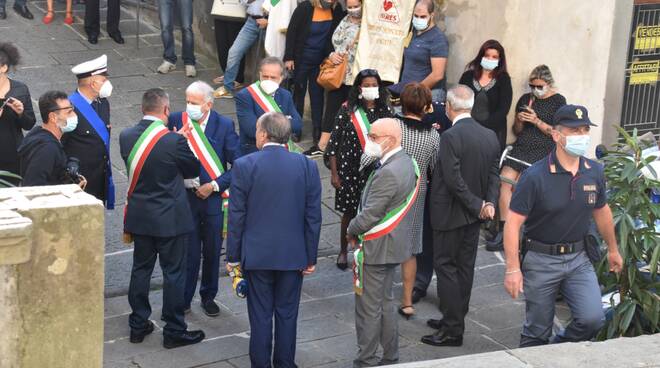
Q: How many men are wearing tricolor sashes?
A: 4